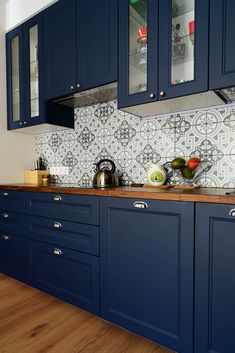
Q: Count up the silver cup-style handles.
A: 8